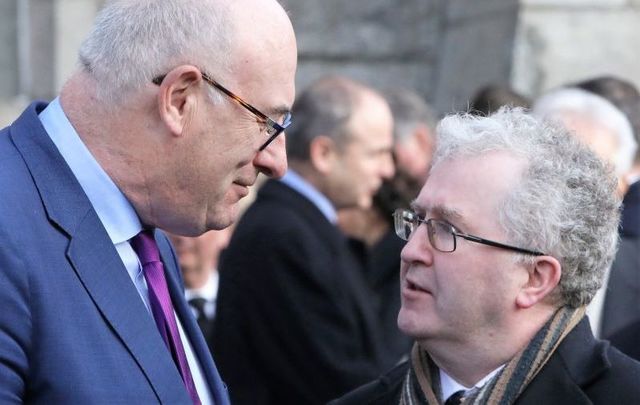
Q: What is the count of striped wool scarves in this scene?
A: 1